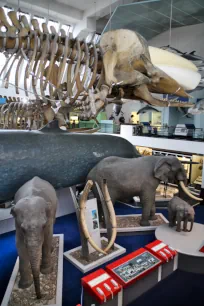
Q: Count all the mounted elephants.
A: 3